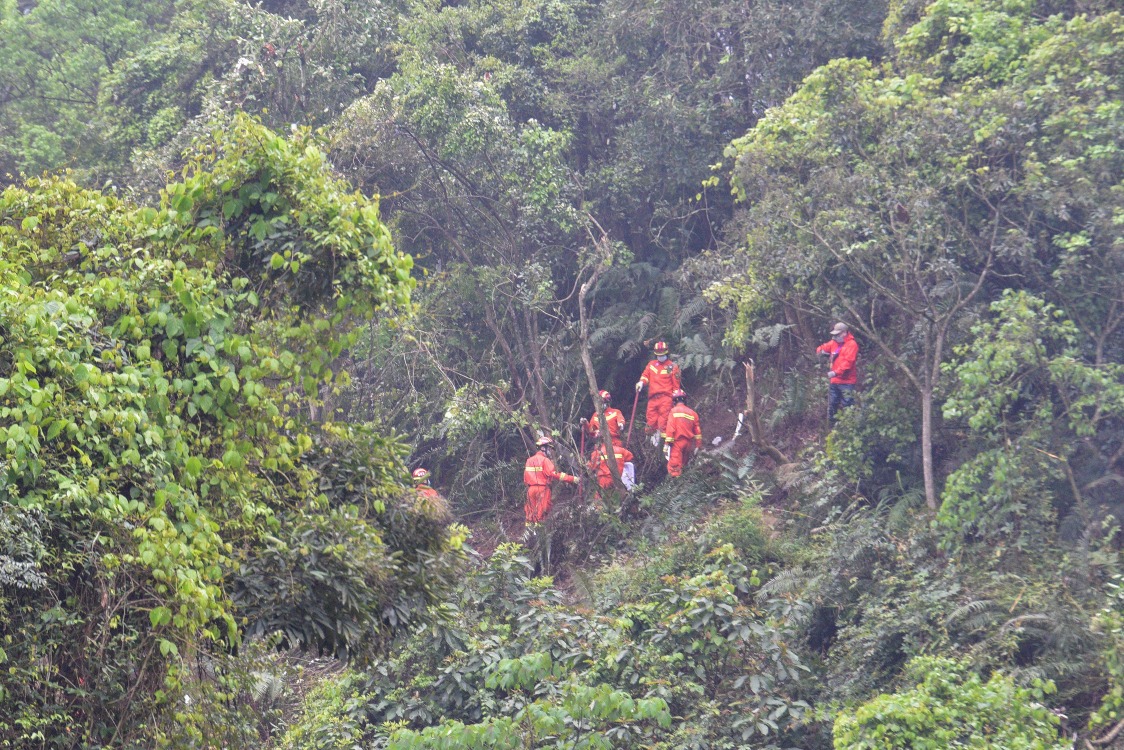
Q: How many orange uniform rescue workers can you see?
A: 6